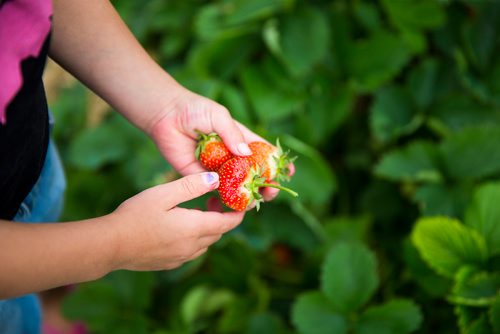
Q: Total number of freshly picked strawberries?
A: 3